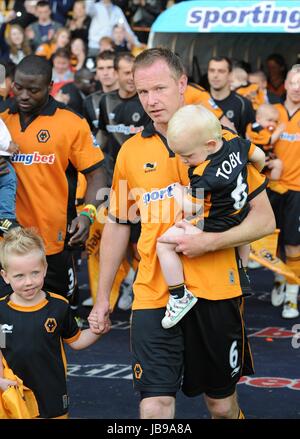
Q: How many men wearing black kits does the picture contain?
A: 3